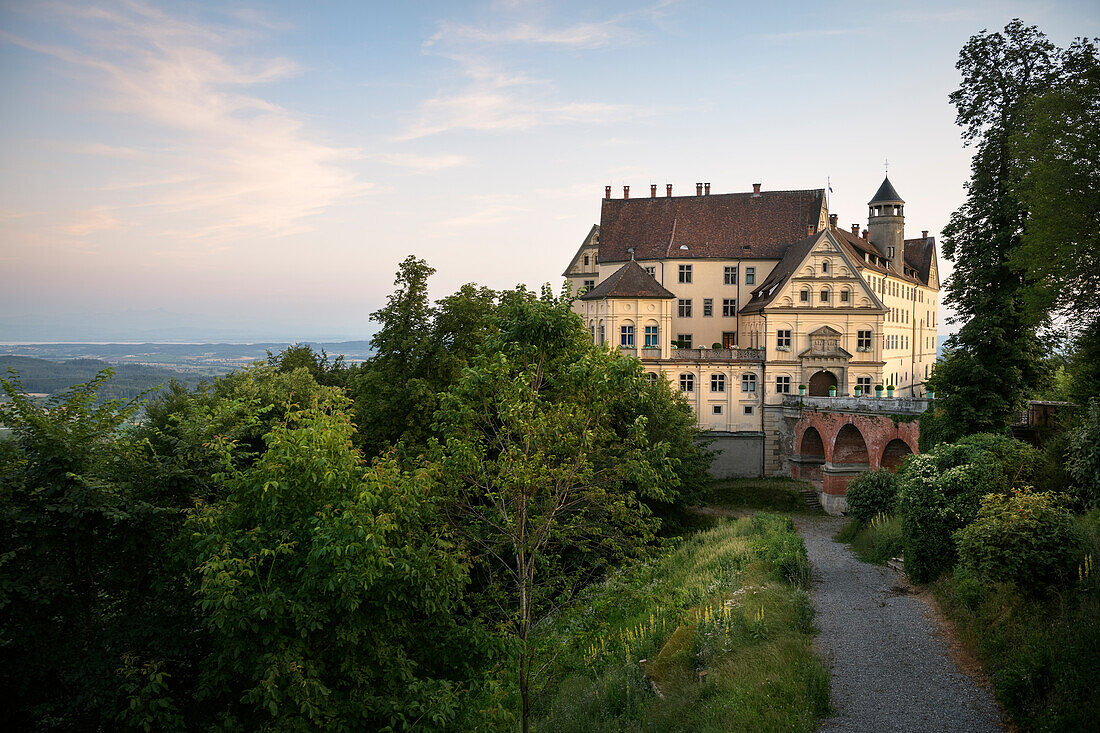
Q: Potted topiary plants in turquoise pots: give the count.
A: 6